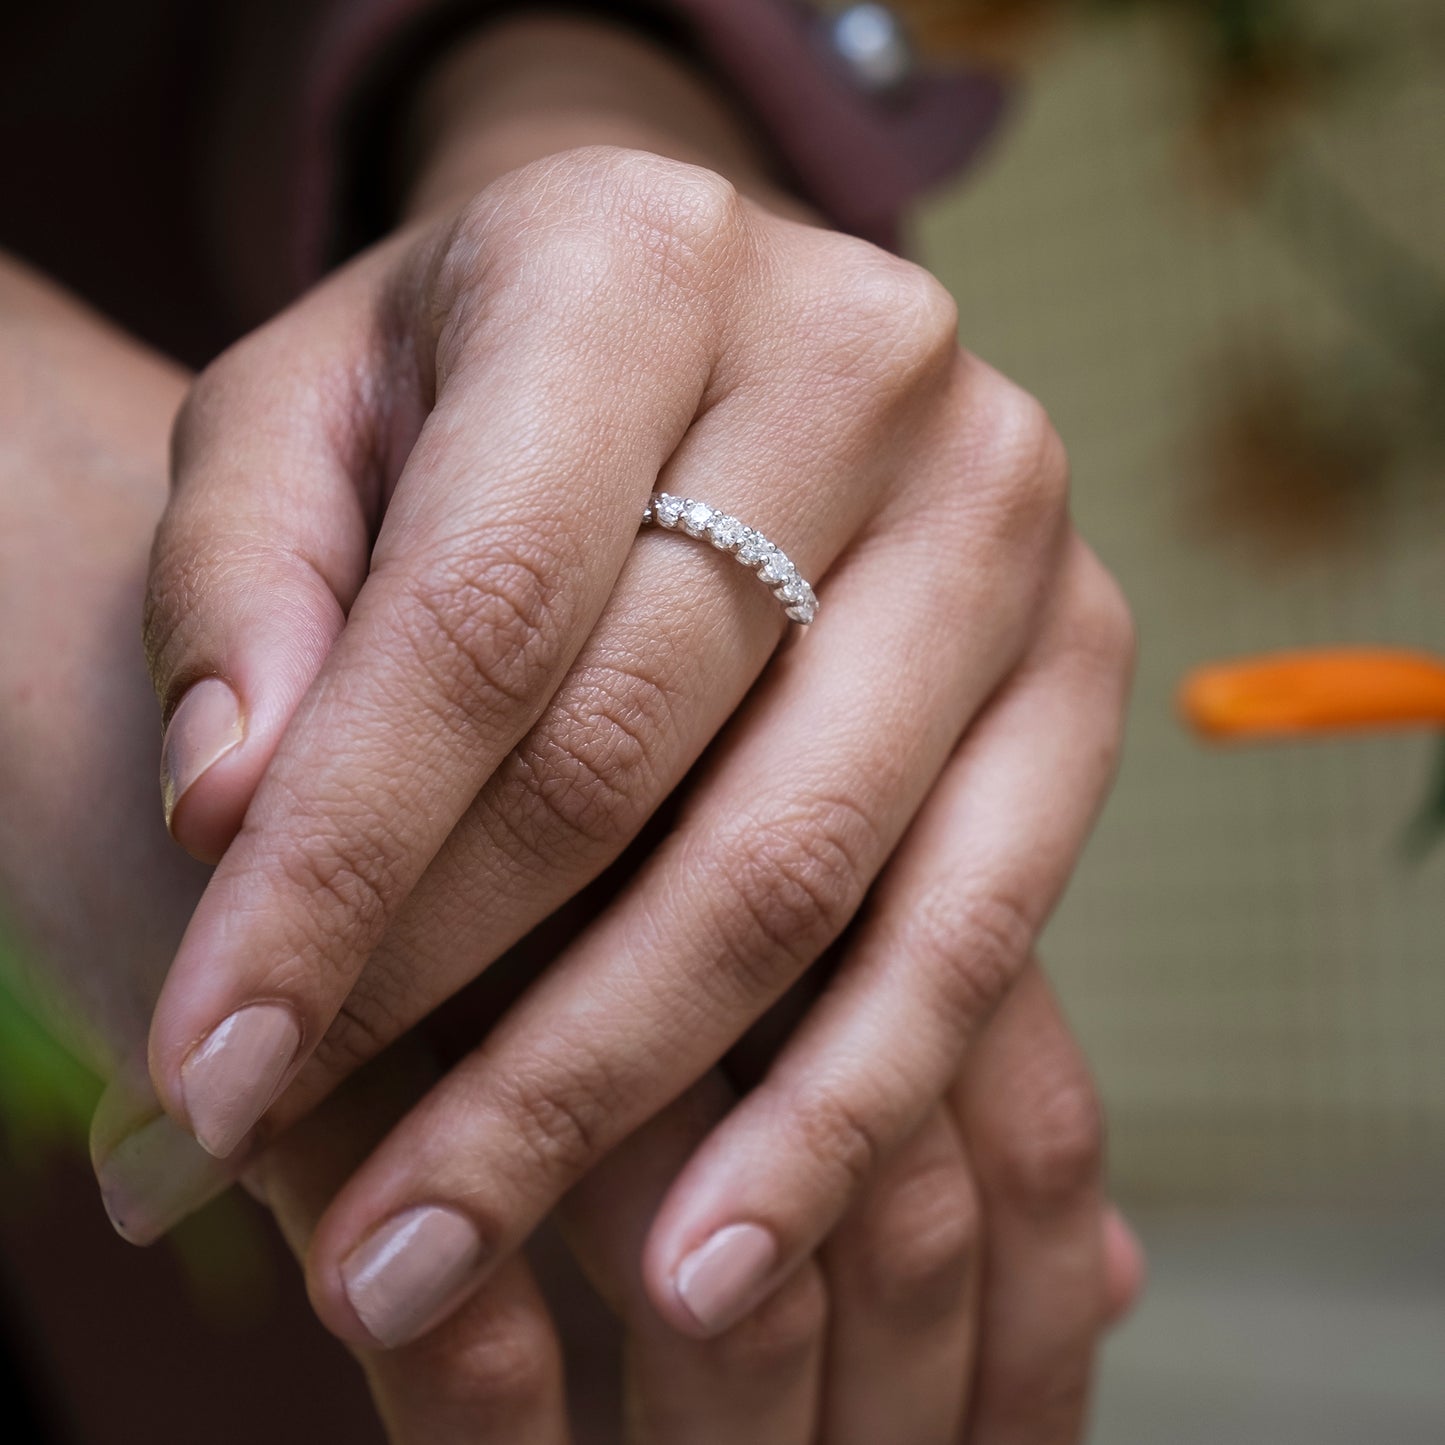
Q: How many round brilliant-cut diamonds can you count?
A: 7